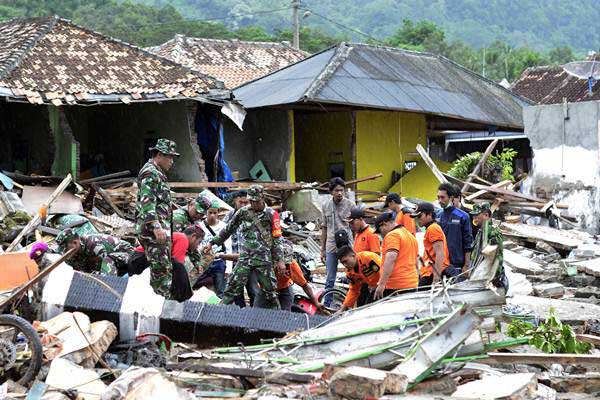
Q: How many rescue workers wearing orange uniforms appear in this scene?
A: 6